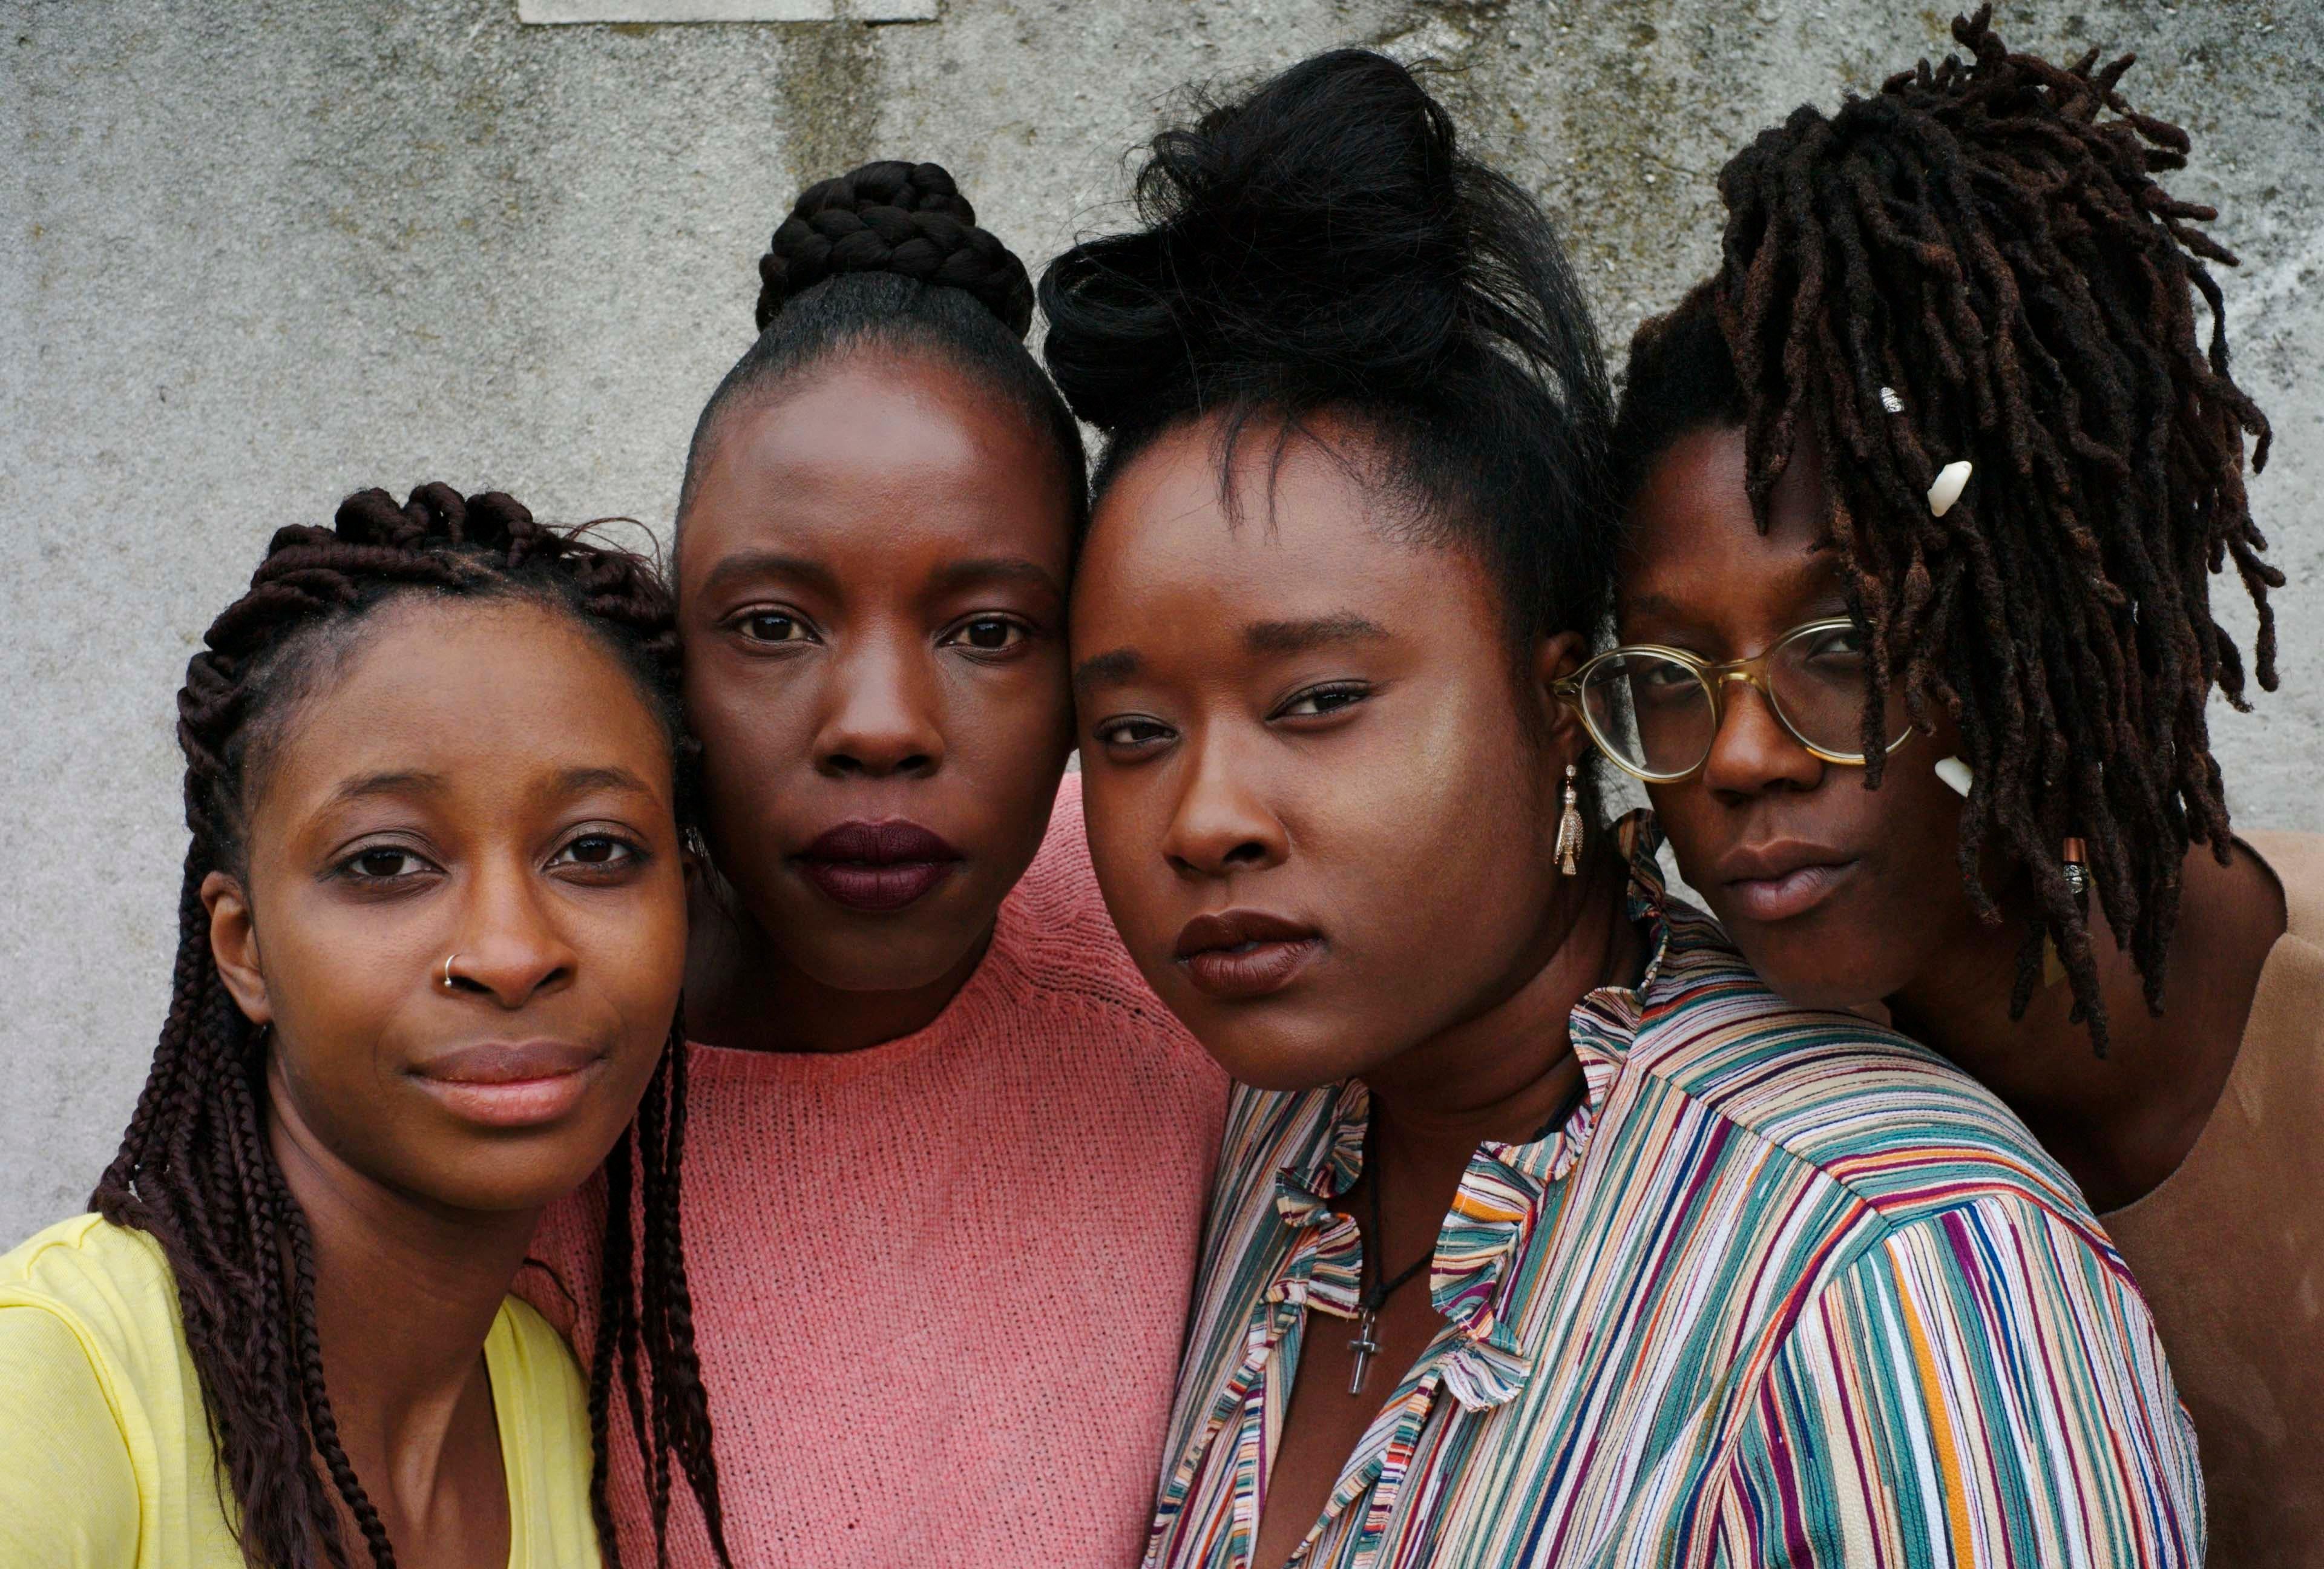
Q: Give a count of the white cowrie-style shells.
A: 2